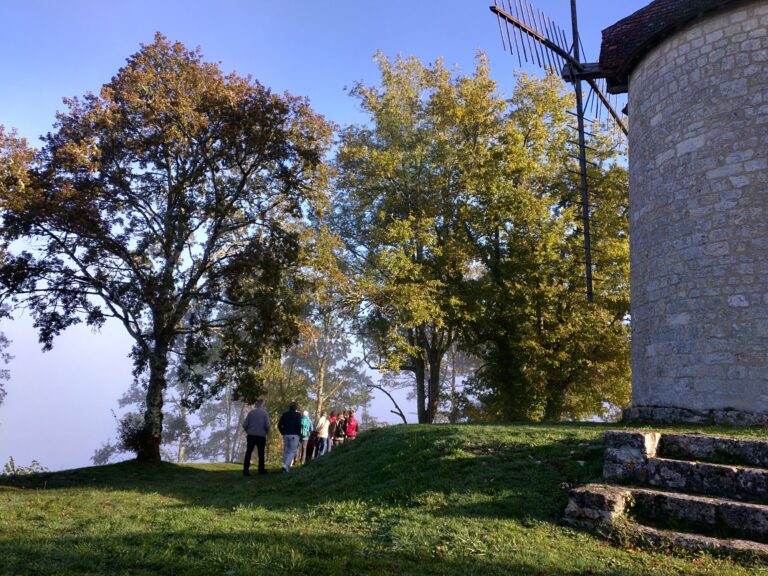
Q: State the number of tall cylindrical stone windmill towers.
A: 1